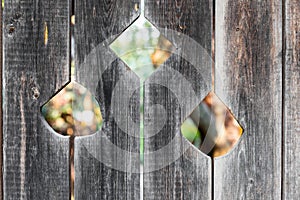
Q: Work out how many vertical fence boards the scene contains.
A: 5